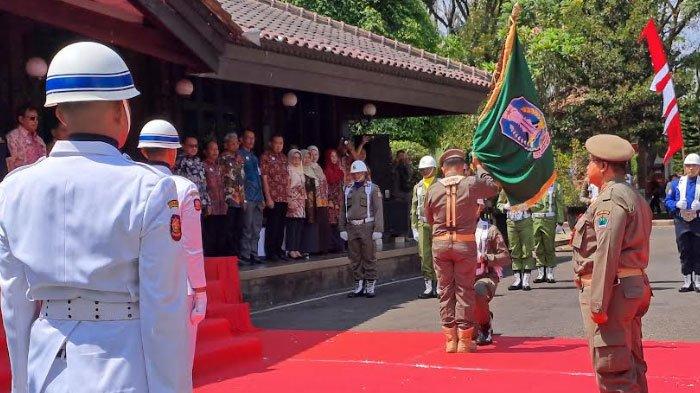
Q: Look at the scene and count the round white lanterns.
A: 4